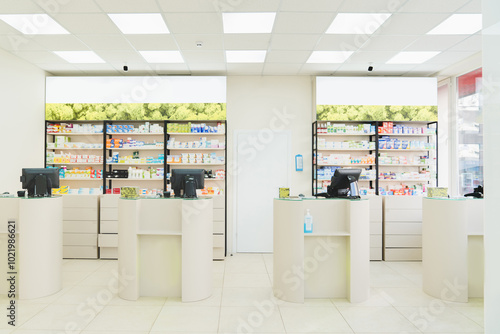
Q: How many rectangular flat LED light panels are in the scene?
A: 10